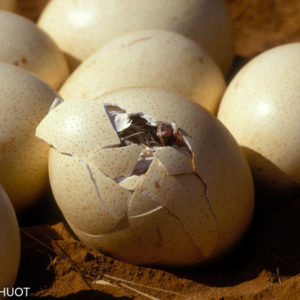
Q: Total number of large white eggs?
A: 7